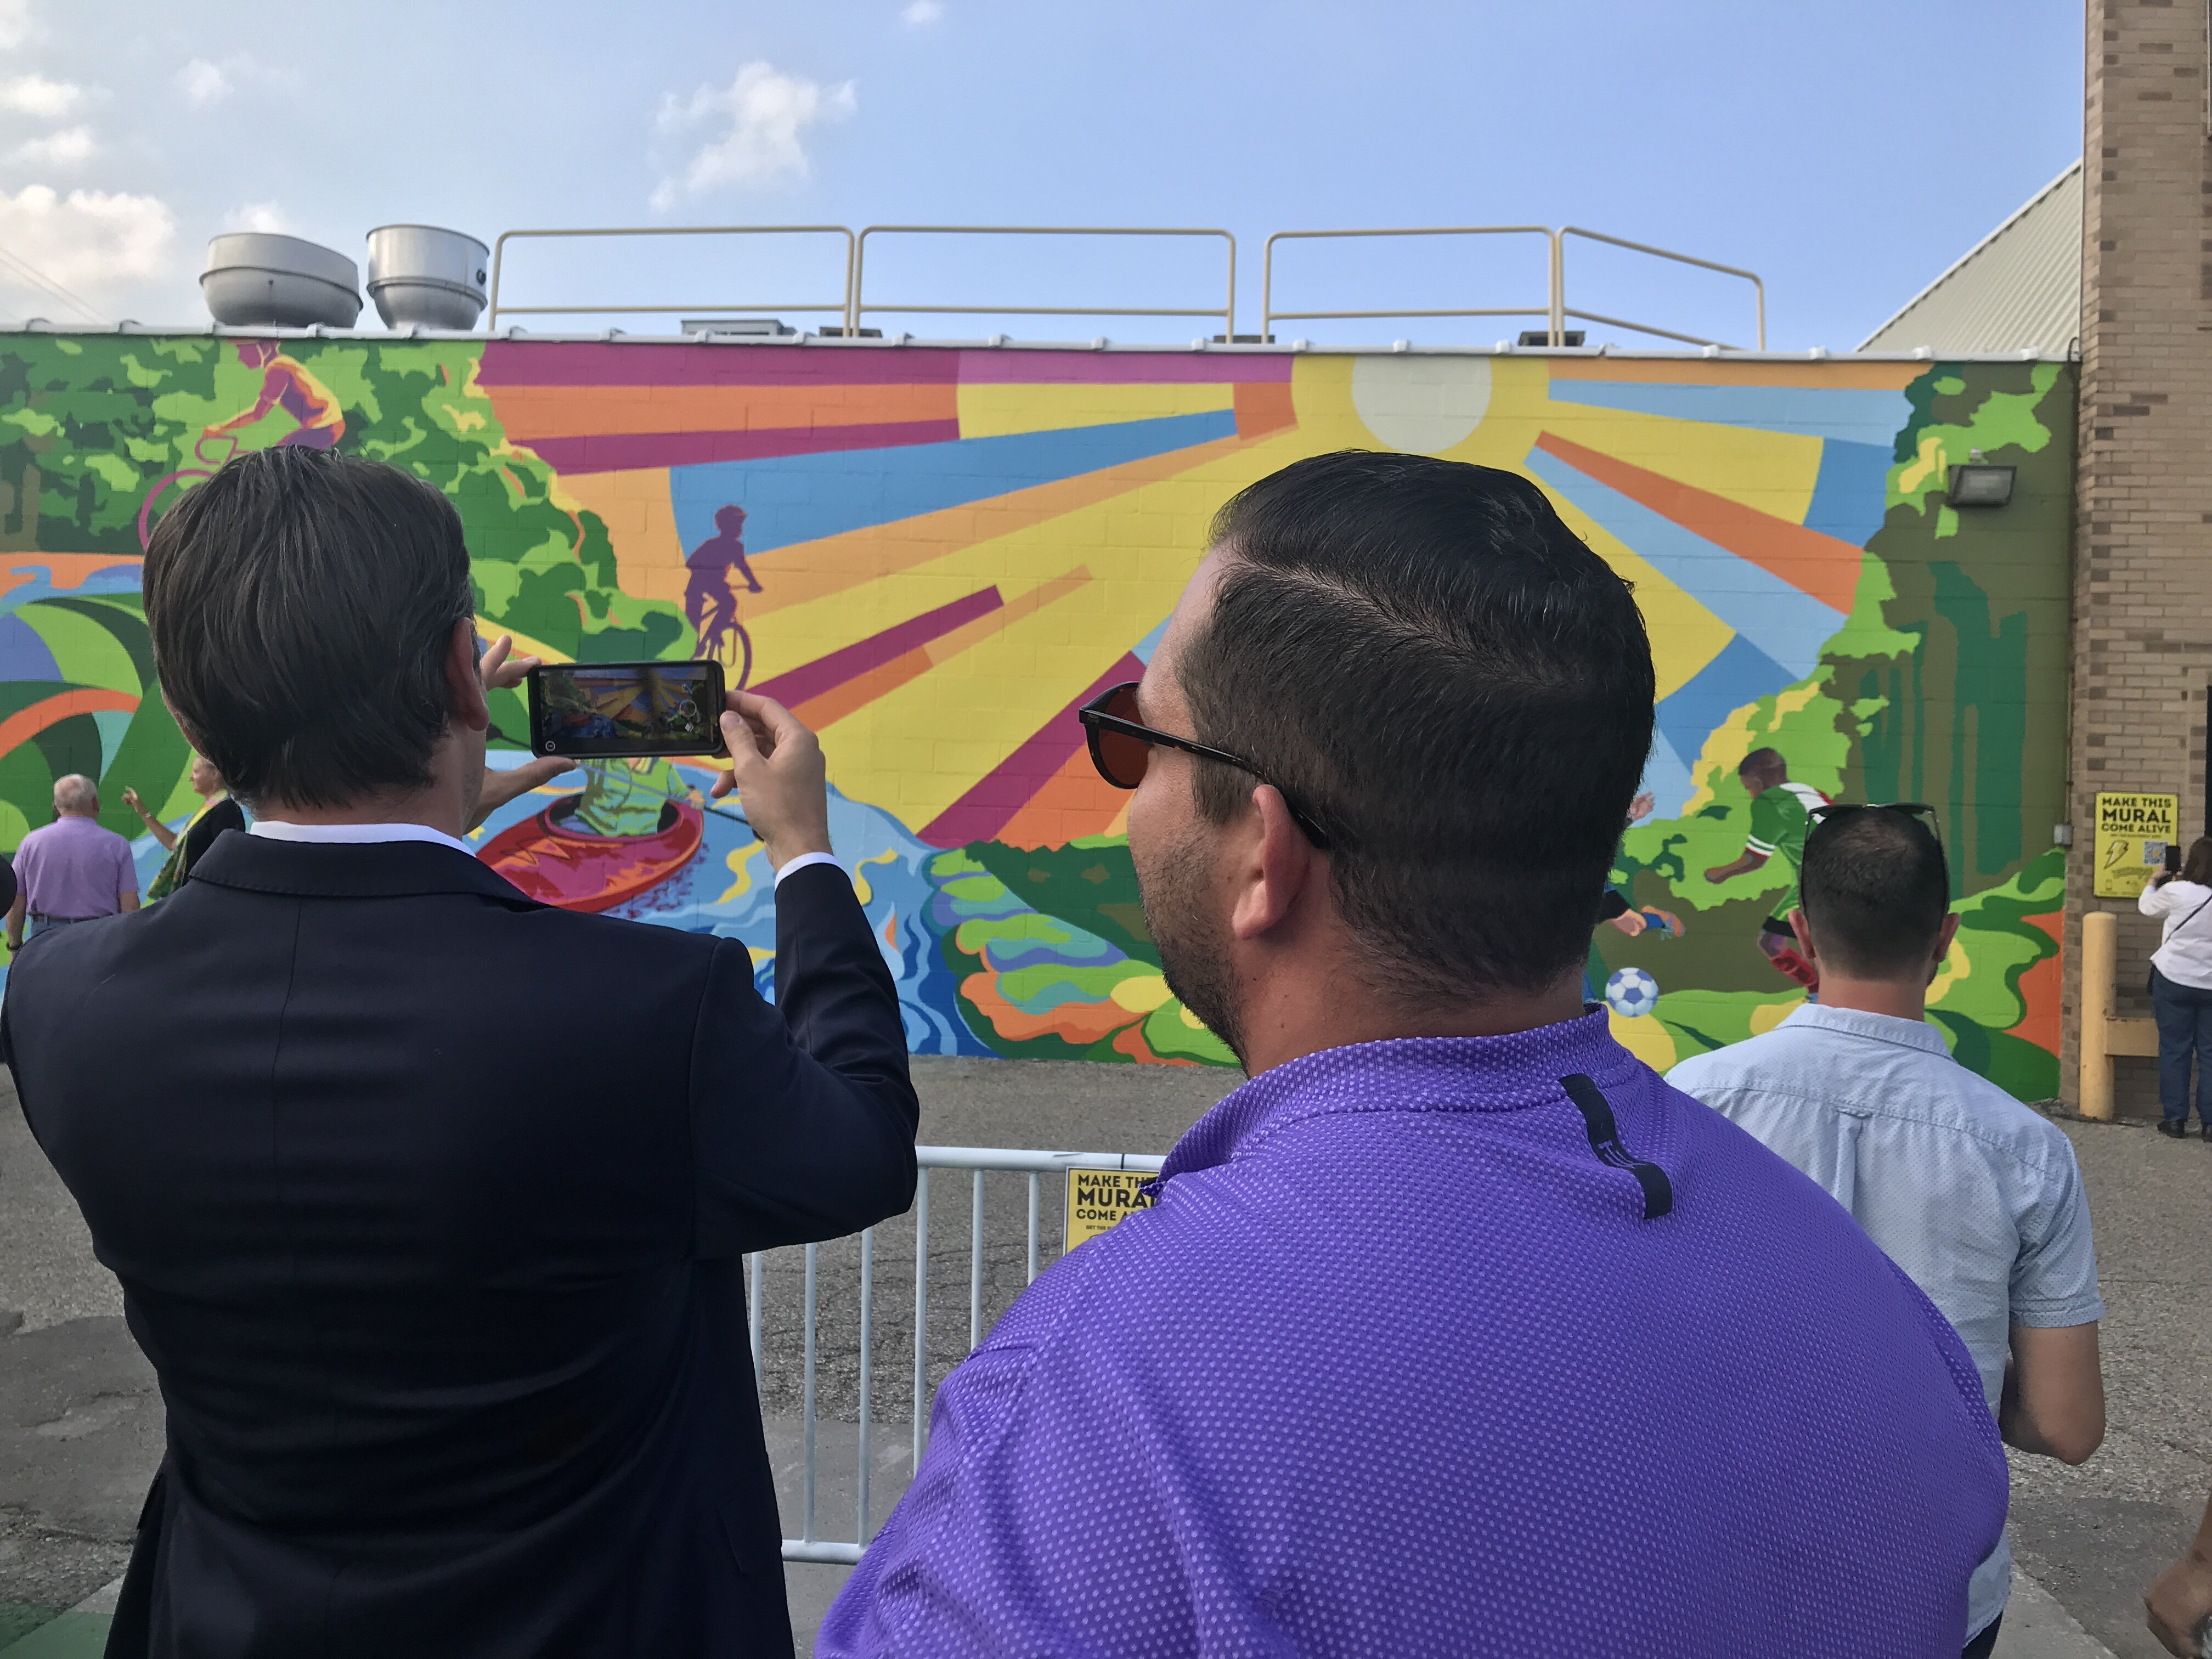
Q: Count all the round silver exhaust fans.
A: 2